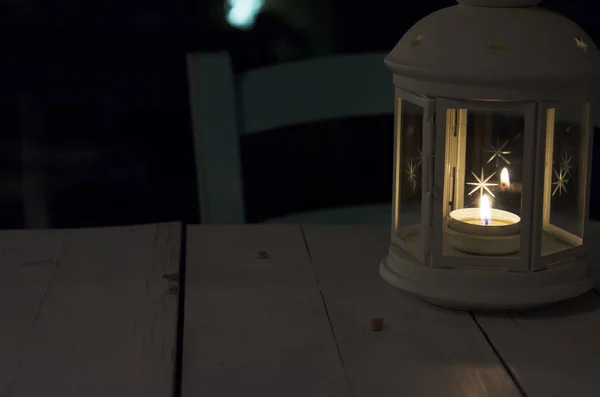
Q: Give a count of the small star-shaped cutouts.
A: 3